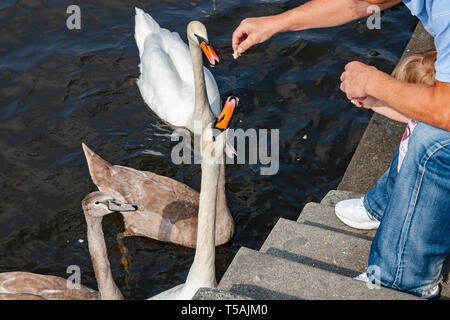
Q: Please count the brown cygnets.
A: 2